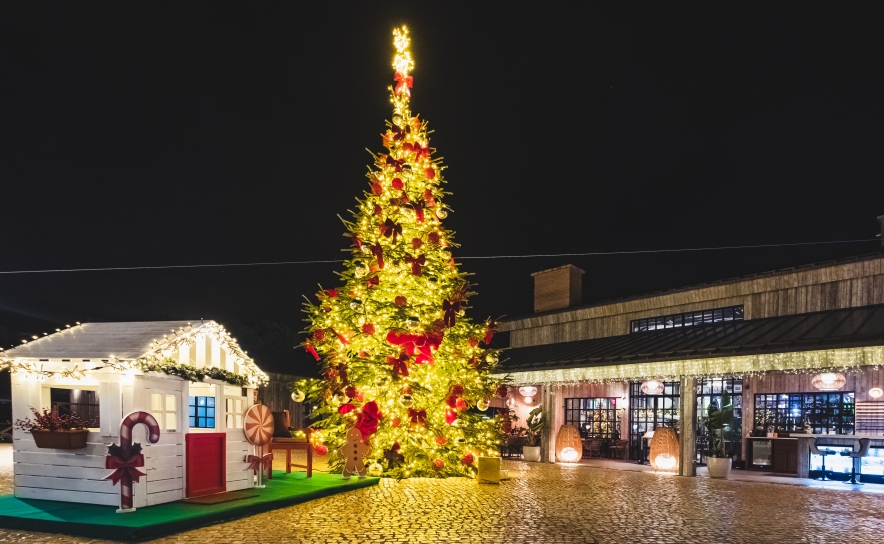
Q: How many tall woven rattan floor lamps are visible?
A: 2